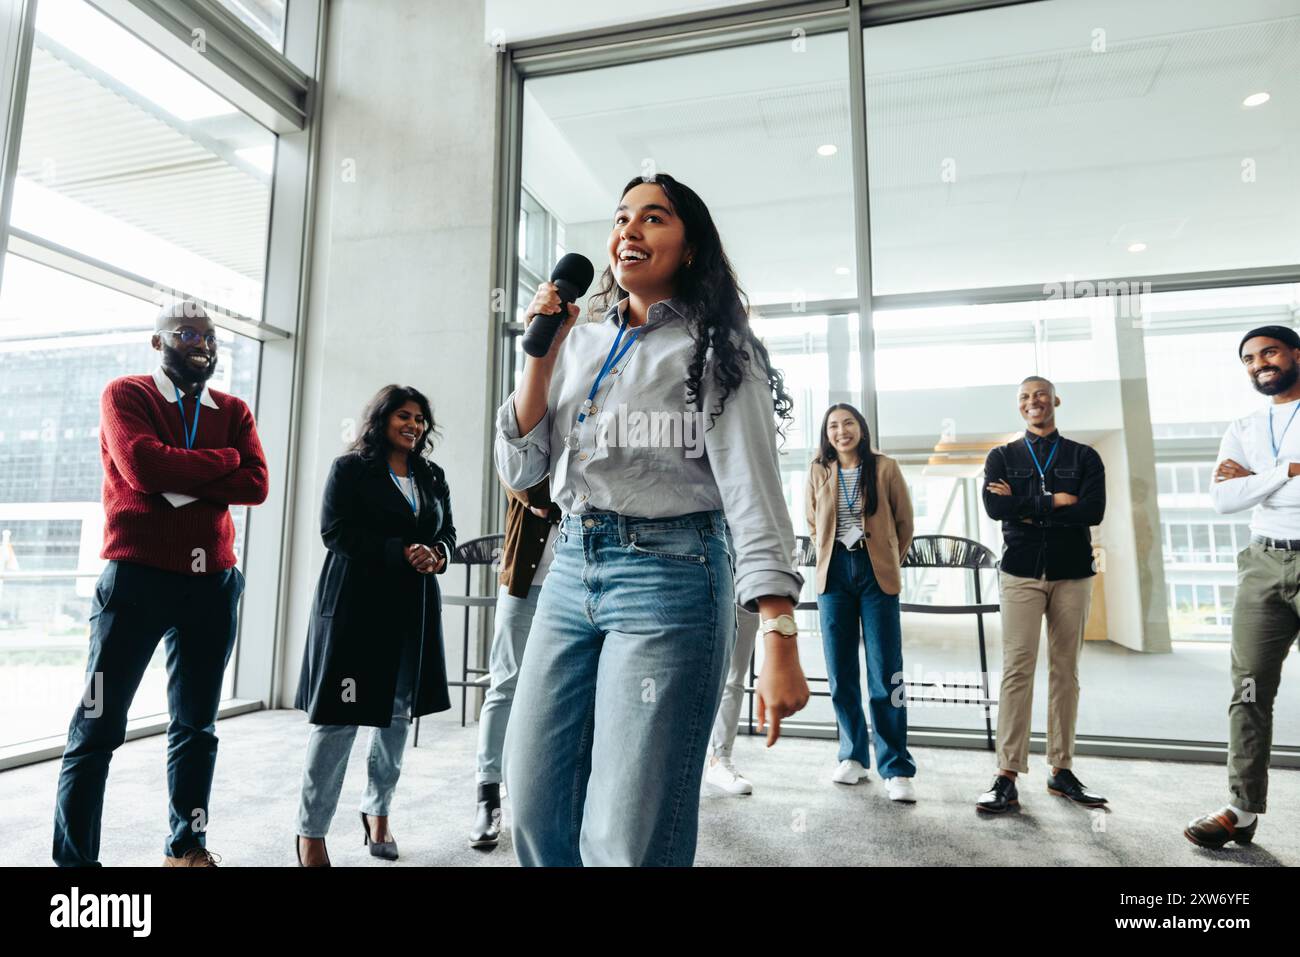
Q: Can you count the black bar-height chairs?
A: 3